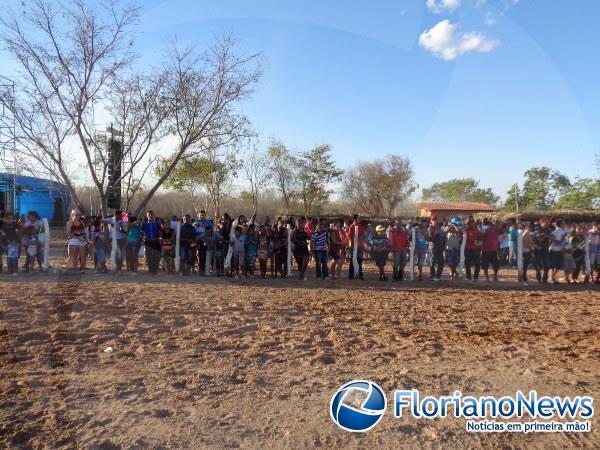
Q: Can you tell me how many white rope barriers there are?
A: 10